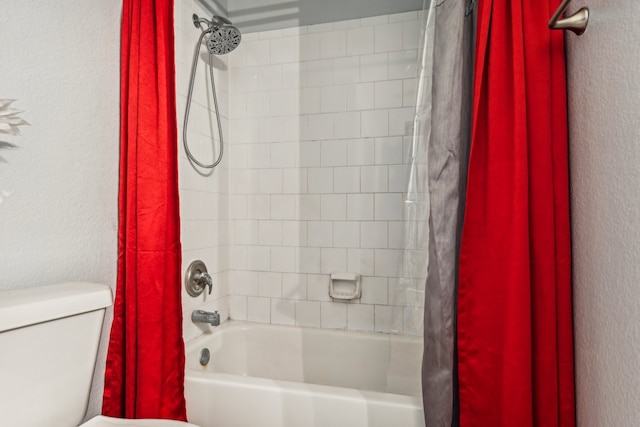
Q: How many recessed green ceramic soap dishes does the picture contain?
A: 0